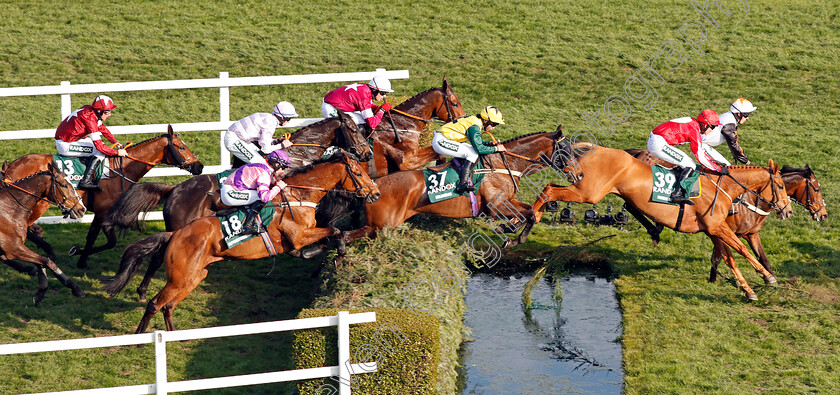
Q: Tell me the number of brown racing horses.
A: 8